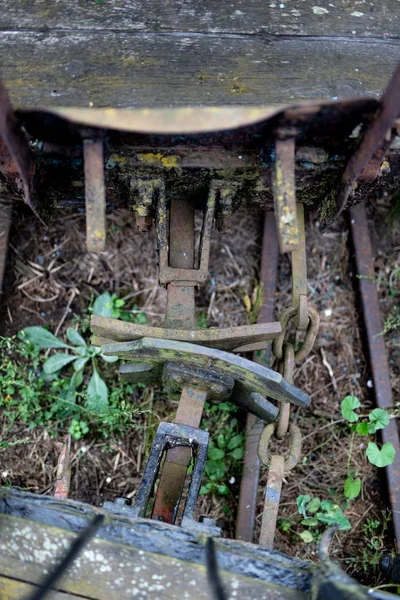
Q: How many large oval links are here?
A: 3